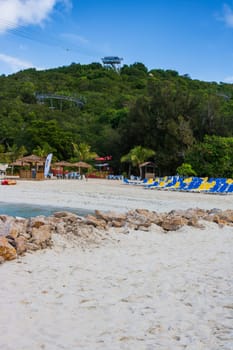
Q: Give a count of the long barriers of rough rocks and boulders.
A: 1